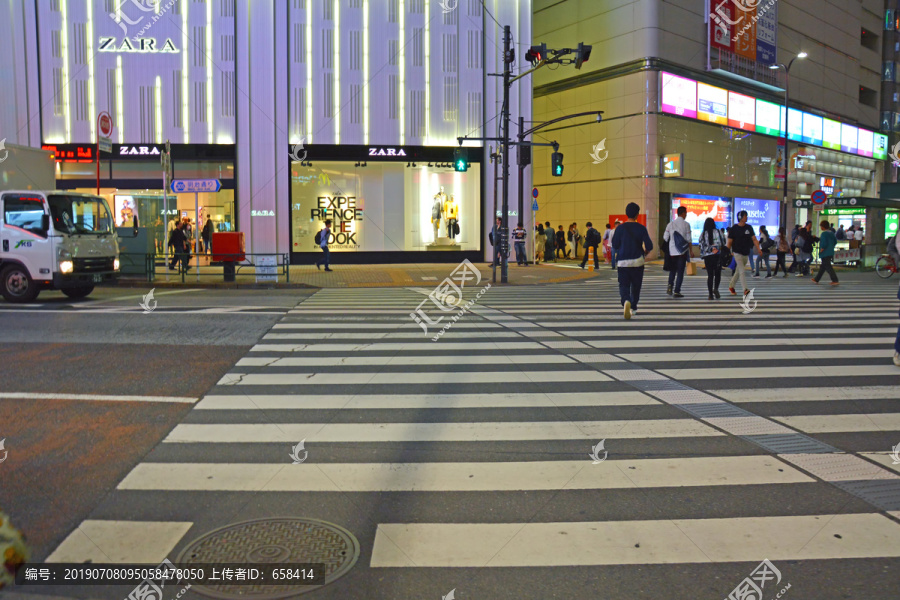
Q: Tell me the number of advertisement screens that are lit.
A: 12